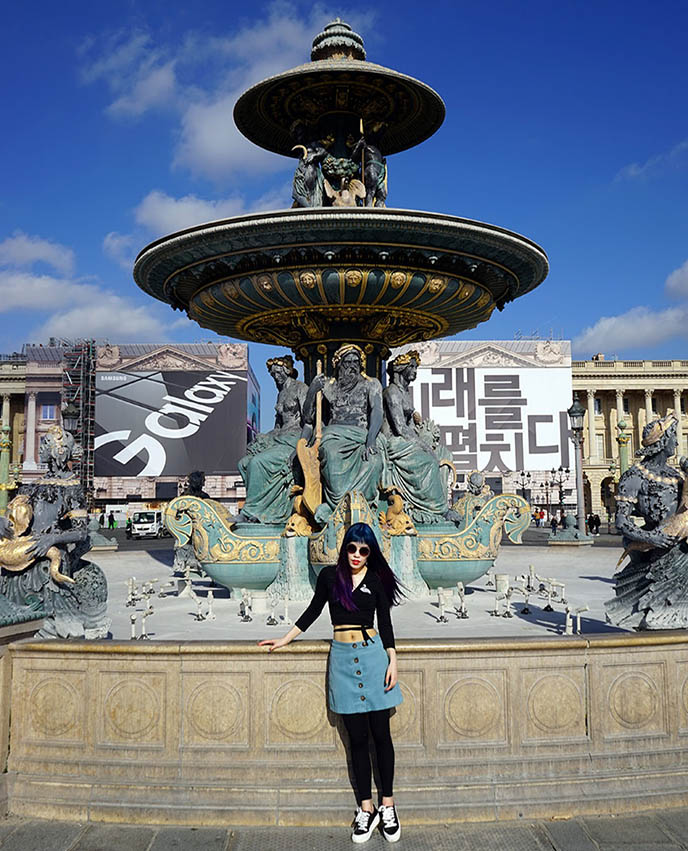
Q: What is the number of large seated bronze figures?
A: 3